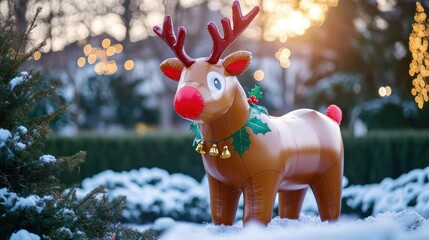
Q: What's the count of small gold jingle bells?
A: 3